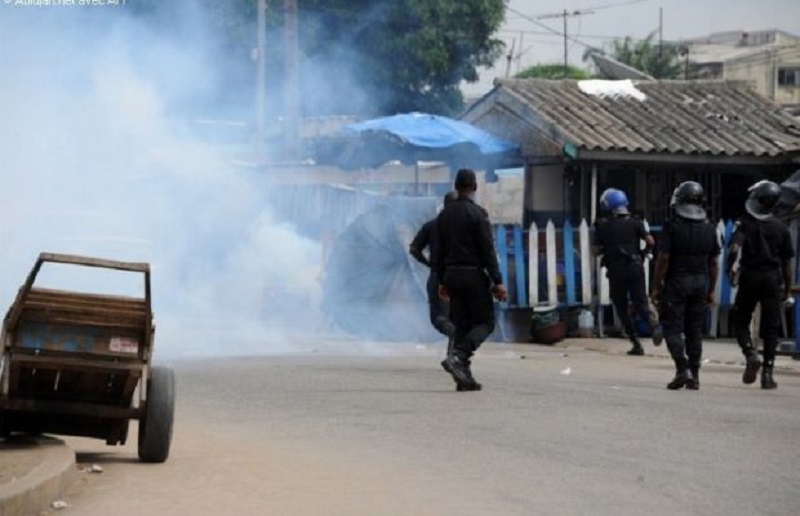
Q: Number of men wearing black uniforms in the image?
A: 5